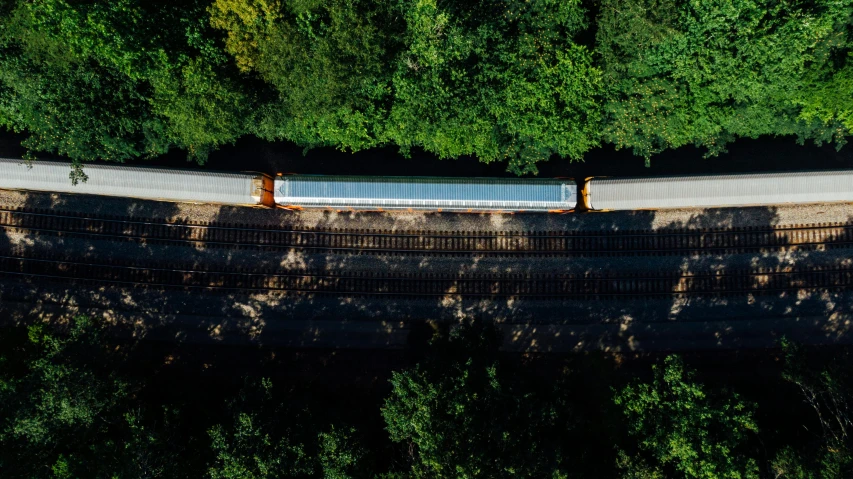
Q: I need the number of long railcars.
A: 3